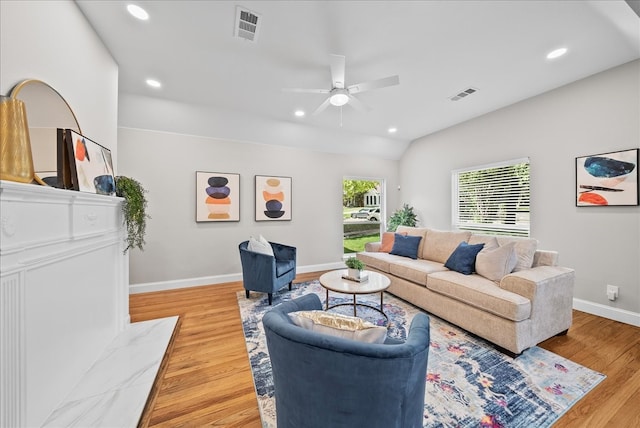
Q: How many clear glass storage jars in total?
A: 0